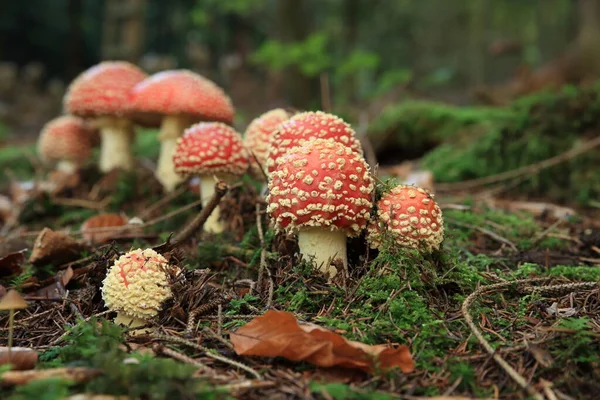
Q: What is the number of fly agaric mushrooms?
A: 9